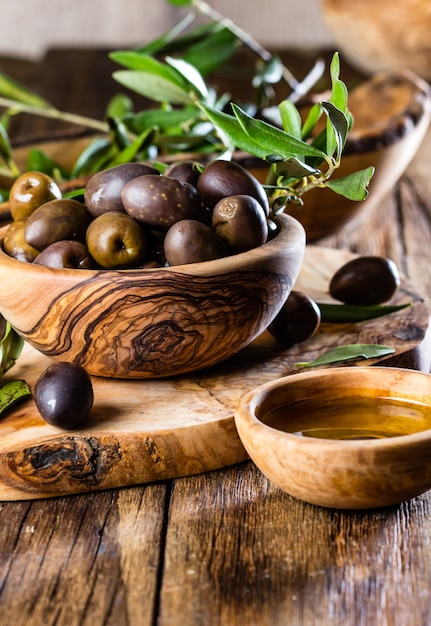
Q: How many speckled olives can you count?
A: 1